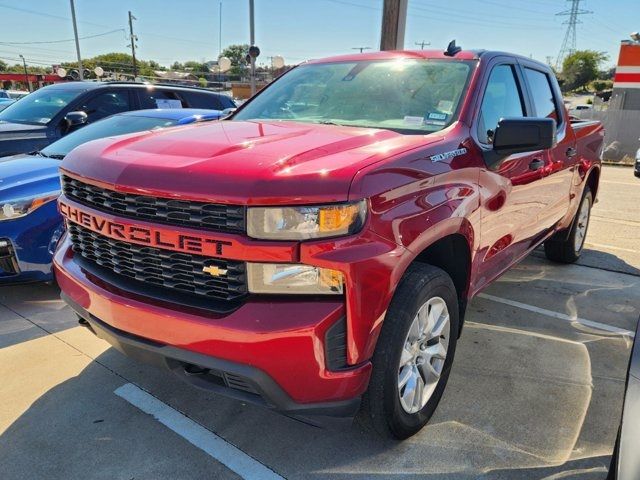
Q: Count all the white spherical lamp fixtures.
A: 4